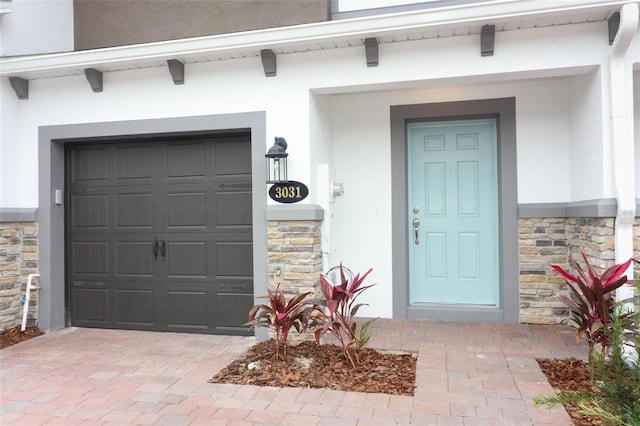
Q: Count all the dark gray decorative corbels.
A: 7